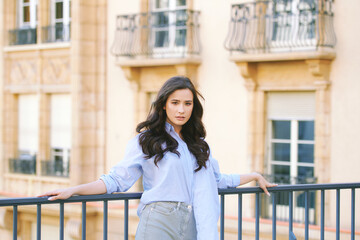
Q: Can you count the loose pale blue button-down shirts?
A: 1